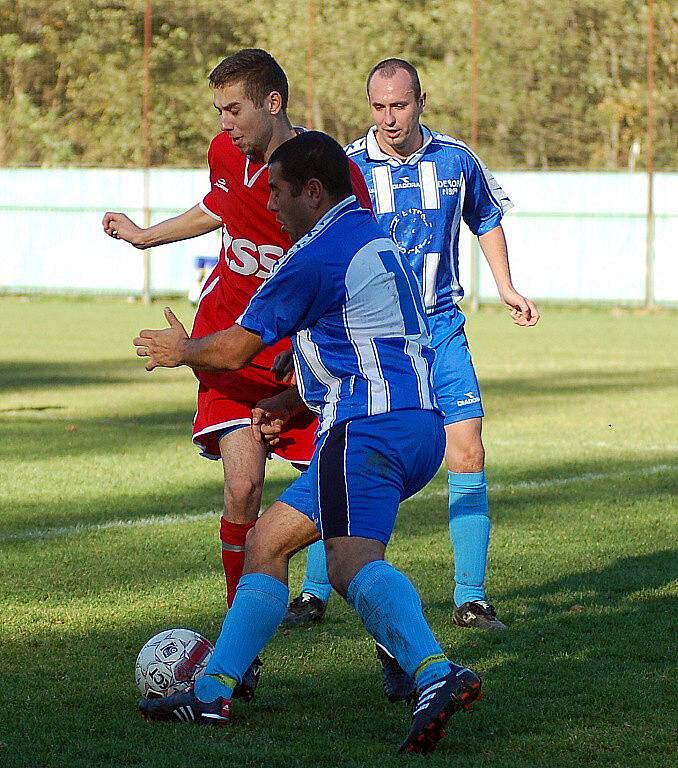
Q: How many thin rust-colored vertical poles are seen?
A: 4